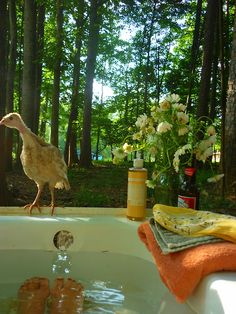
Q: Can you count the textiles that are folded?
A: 3